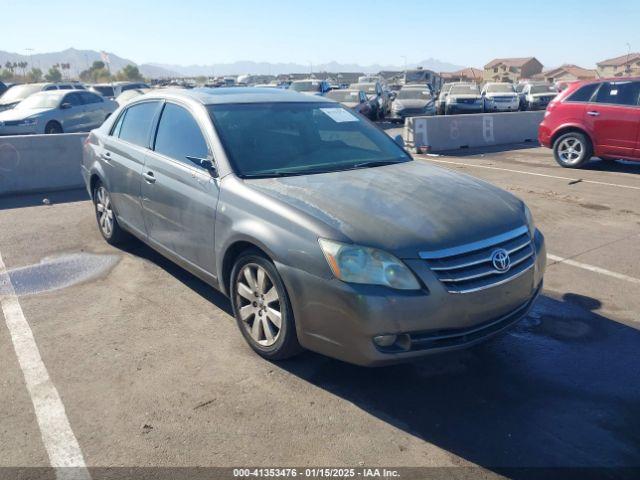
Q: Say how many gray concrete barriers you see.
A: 2